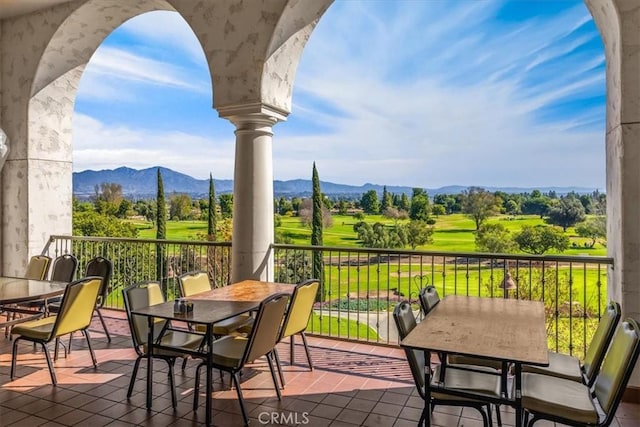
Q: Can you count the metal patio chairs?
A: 12